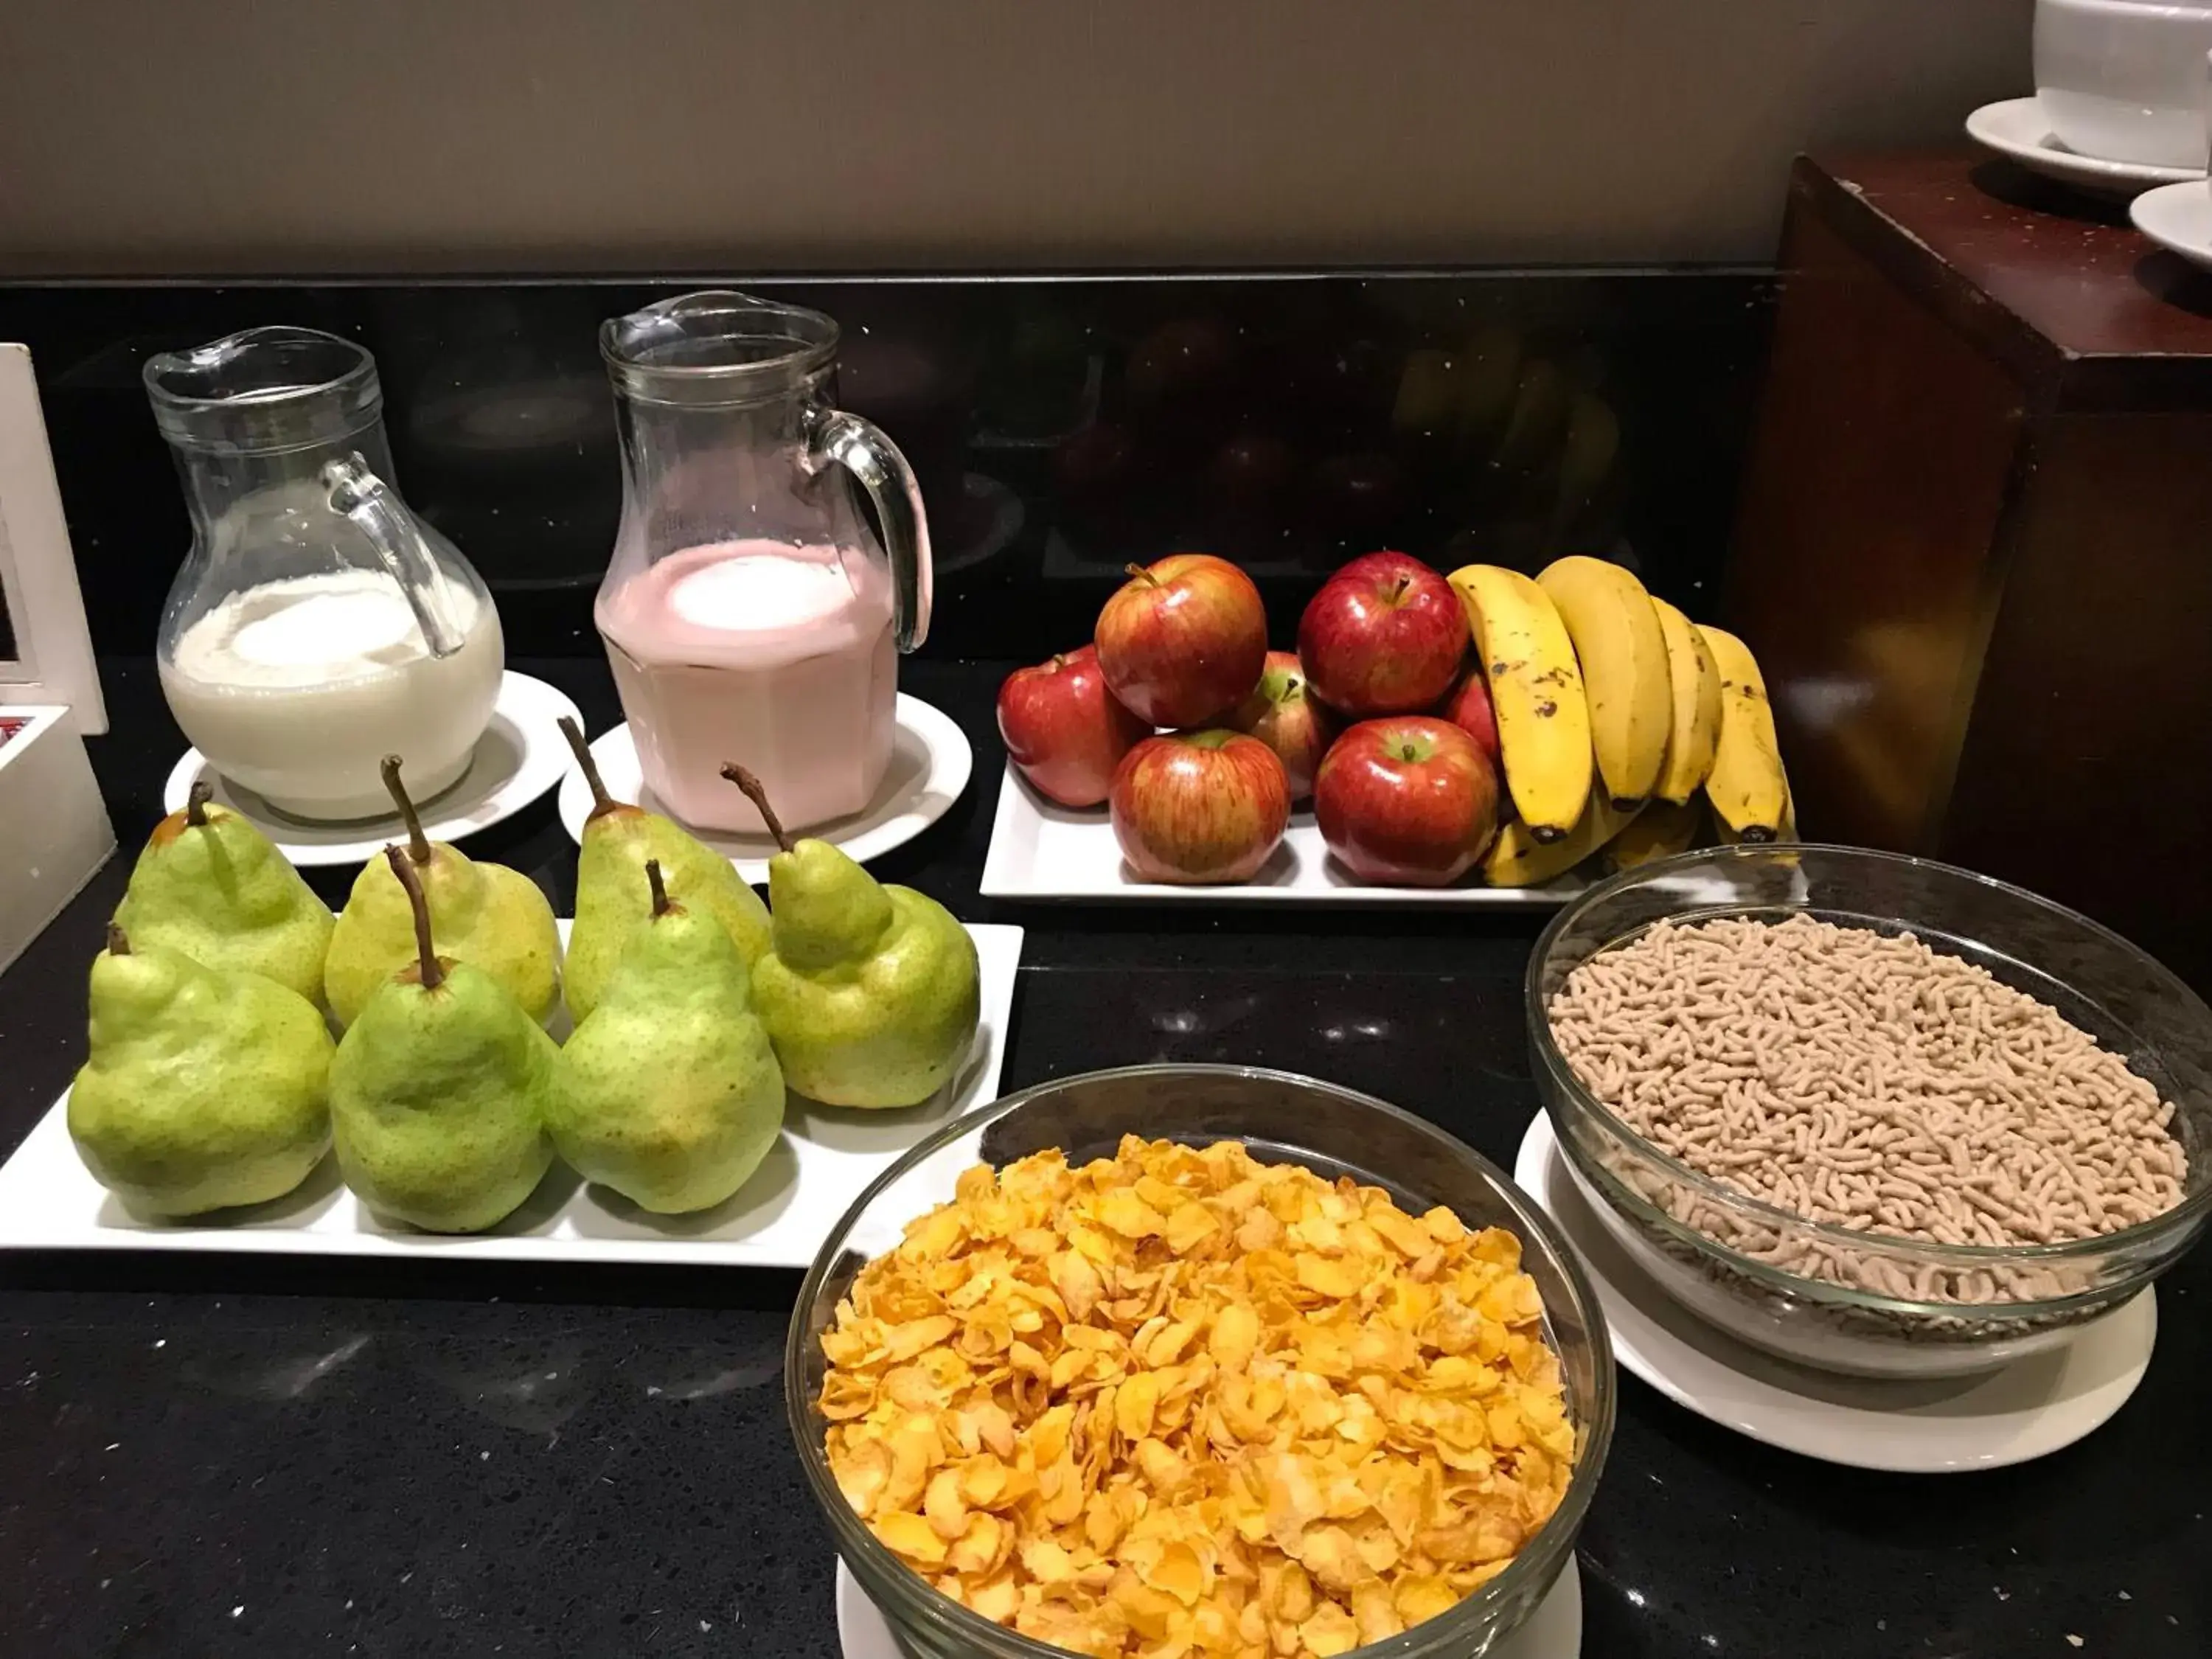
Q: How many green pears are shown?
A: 7